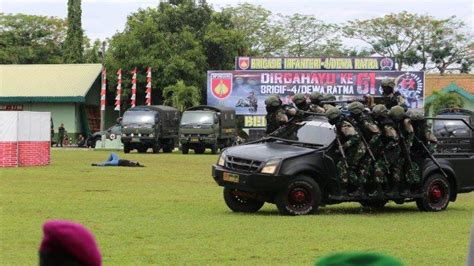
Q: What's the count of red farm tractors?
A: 0